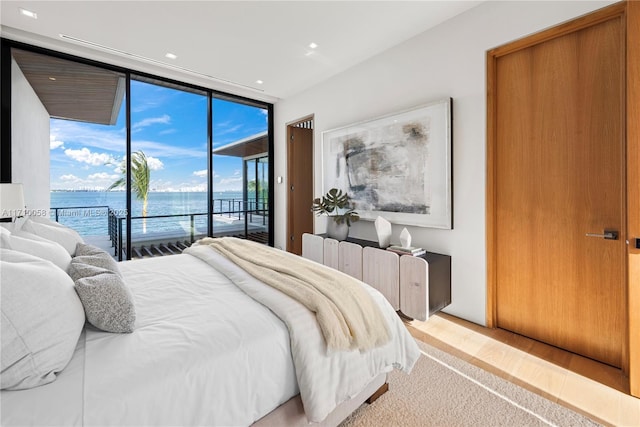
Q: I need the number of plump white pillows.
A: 3